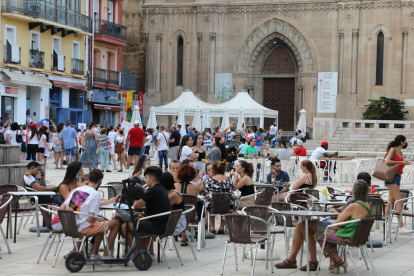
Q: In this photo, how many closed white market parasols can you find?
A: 7